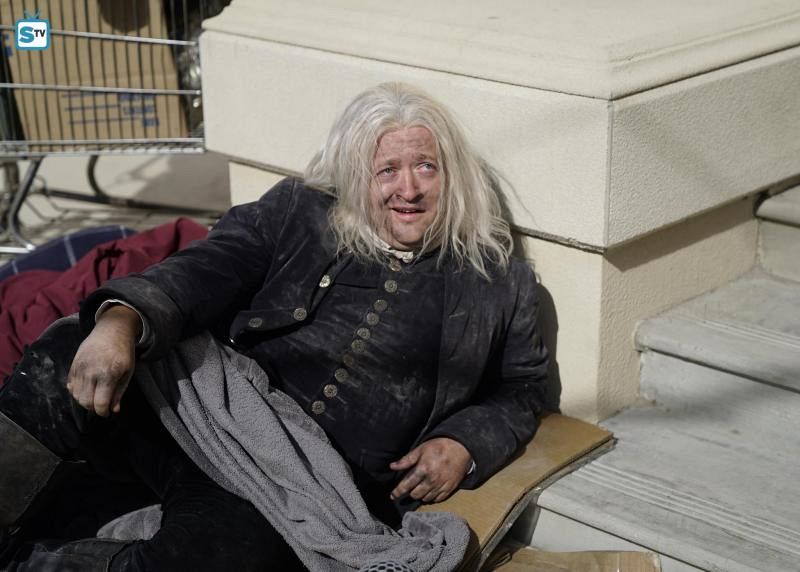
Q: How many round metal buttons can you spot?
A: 13